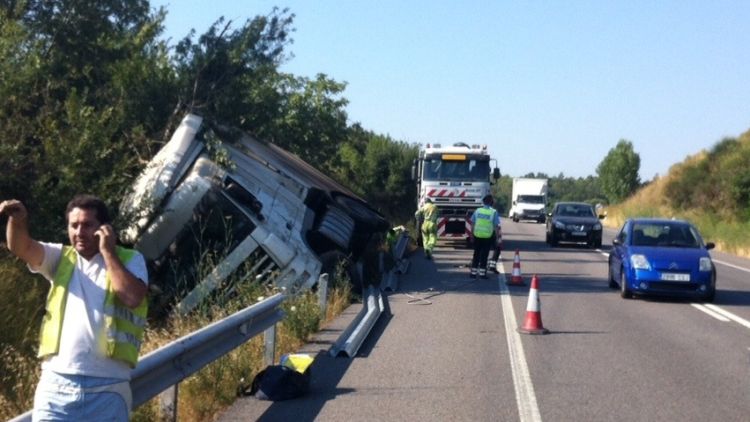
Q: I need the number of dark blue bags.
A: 1